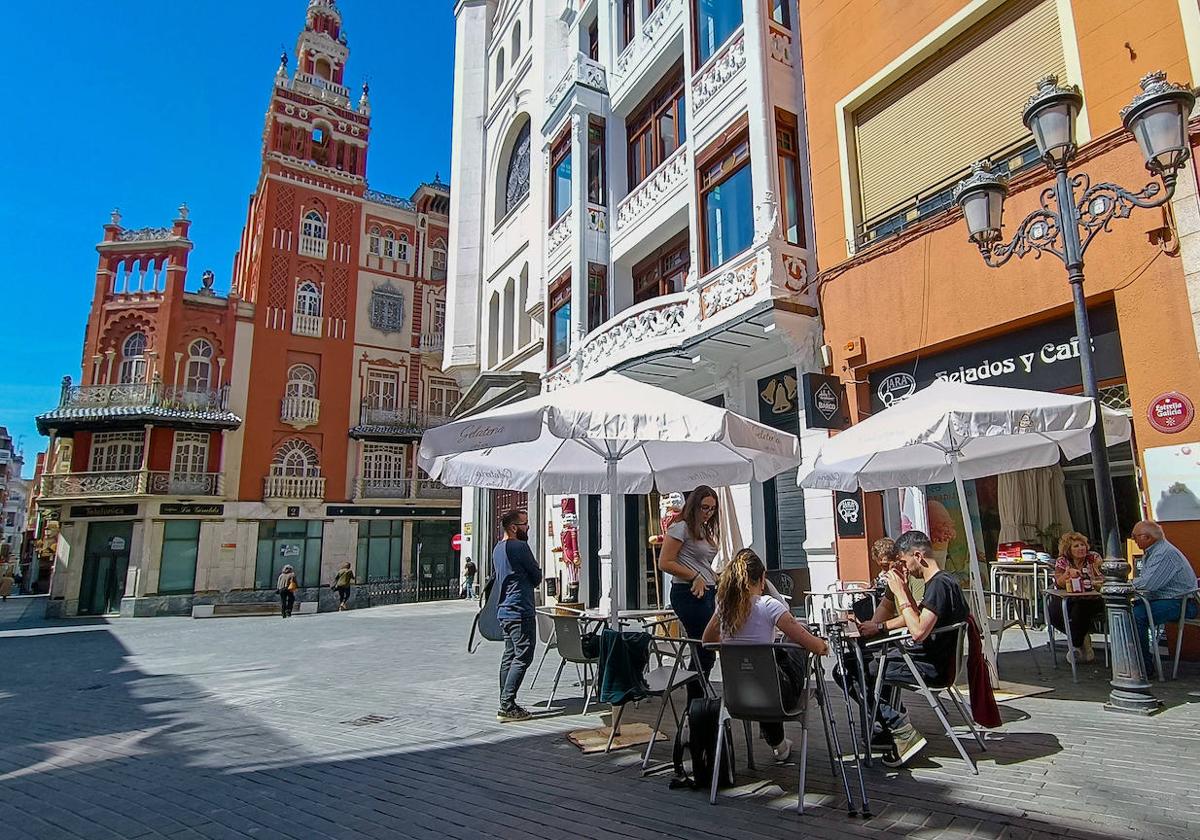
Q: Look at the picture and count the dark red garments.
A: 1